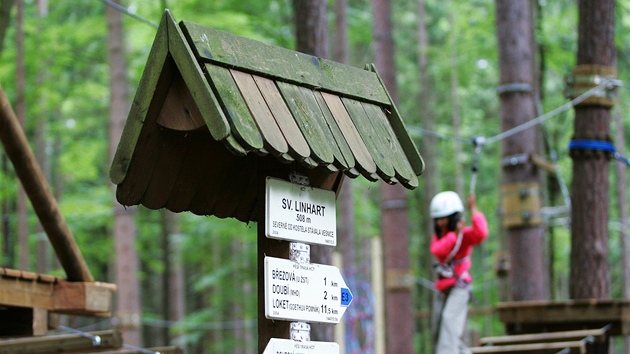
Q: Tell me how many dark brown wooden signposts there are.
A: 1